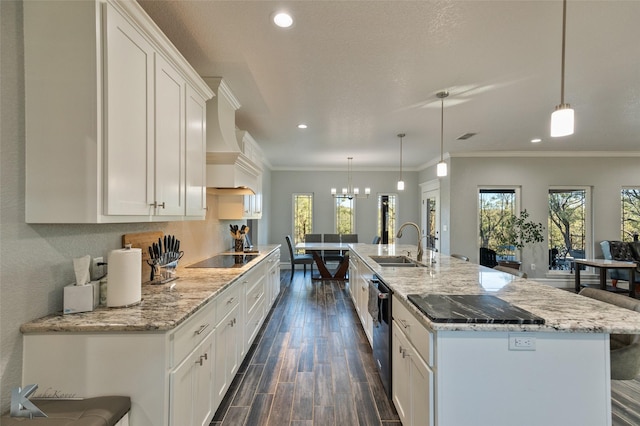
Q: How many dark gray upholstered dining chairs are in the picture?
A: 5